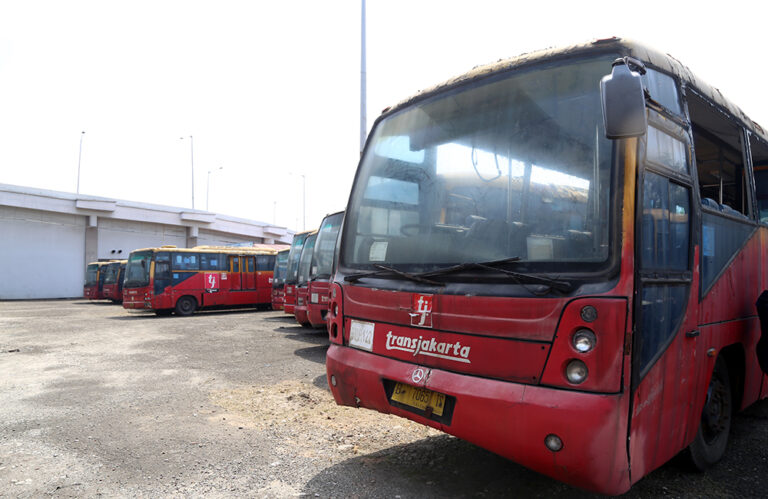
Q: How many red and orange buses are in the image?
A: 8